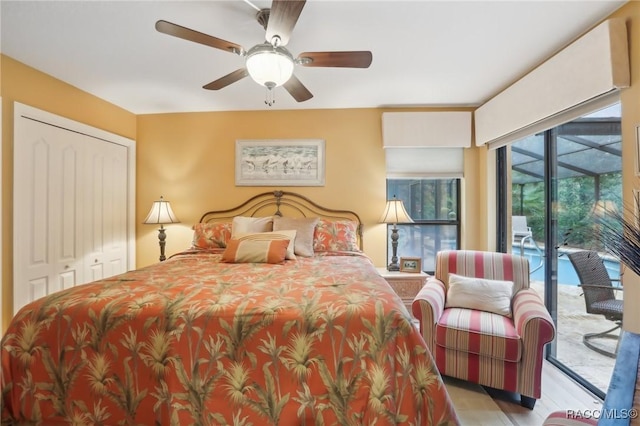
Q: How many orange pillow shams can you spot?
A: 2